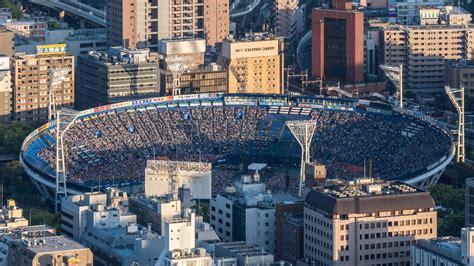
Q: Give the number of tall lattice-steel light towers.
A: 6